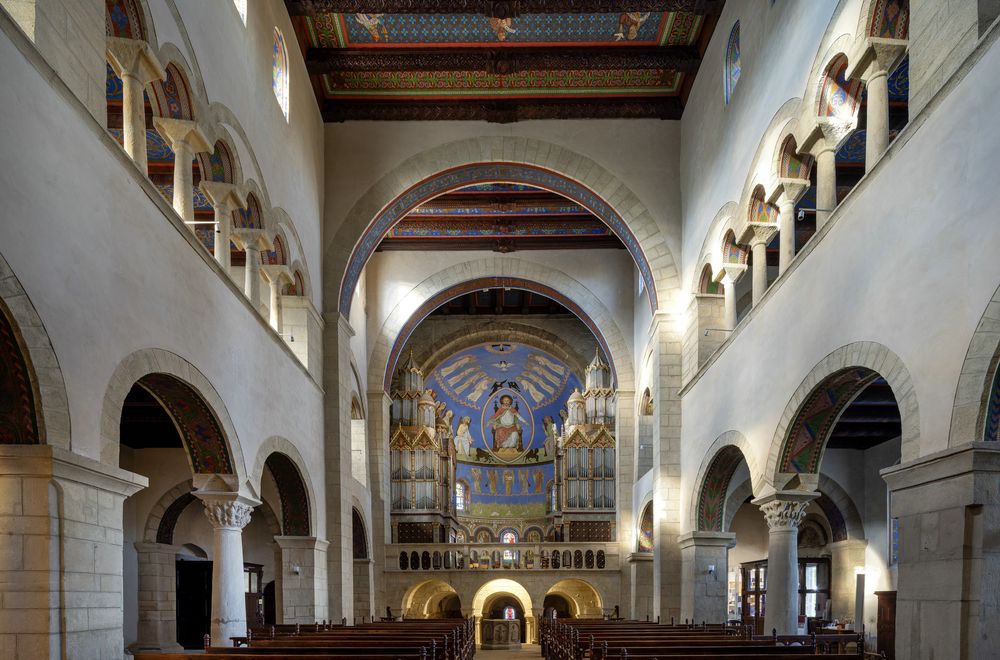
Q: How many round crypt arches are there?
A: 3